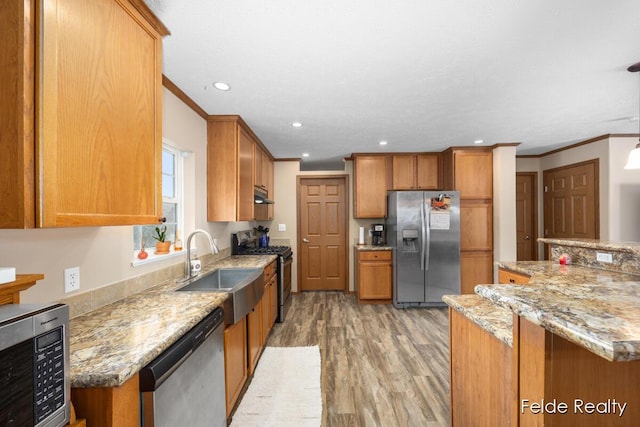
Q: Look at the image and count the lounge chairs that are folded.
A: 0